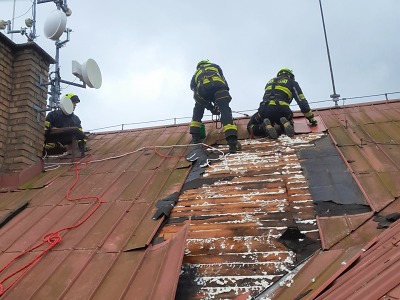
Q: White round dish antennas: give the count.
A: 3